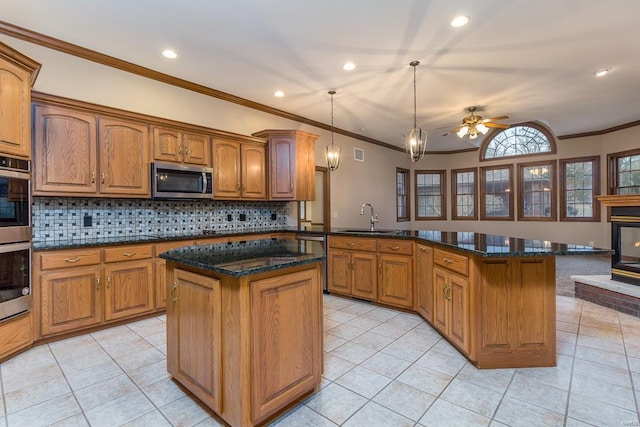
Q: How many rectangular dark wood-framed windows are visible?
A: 7